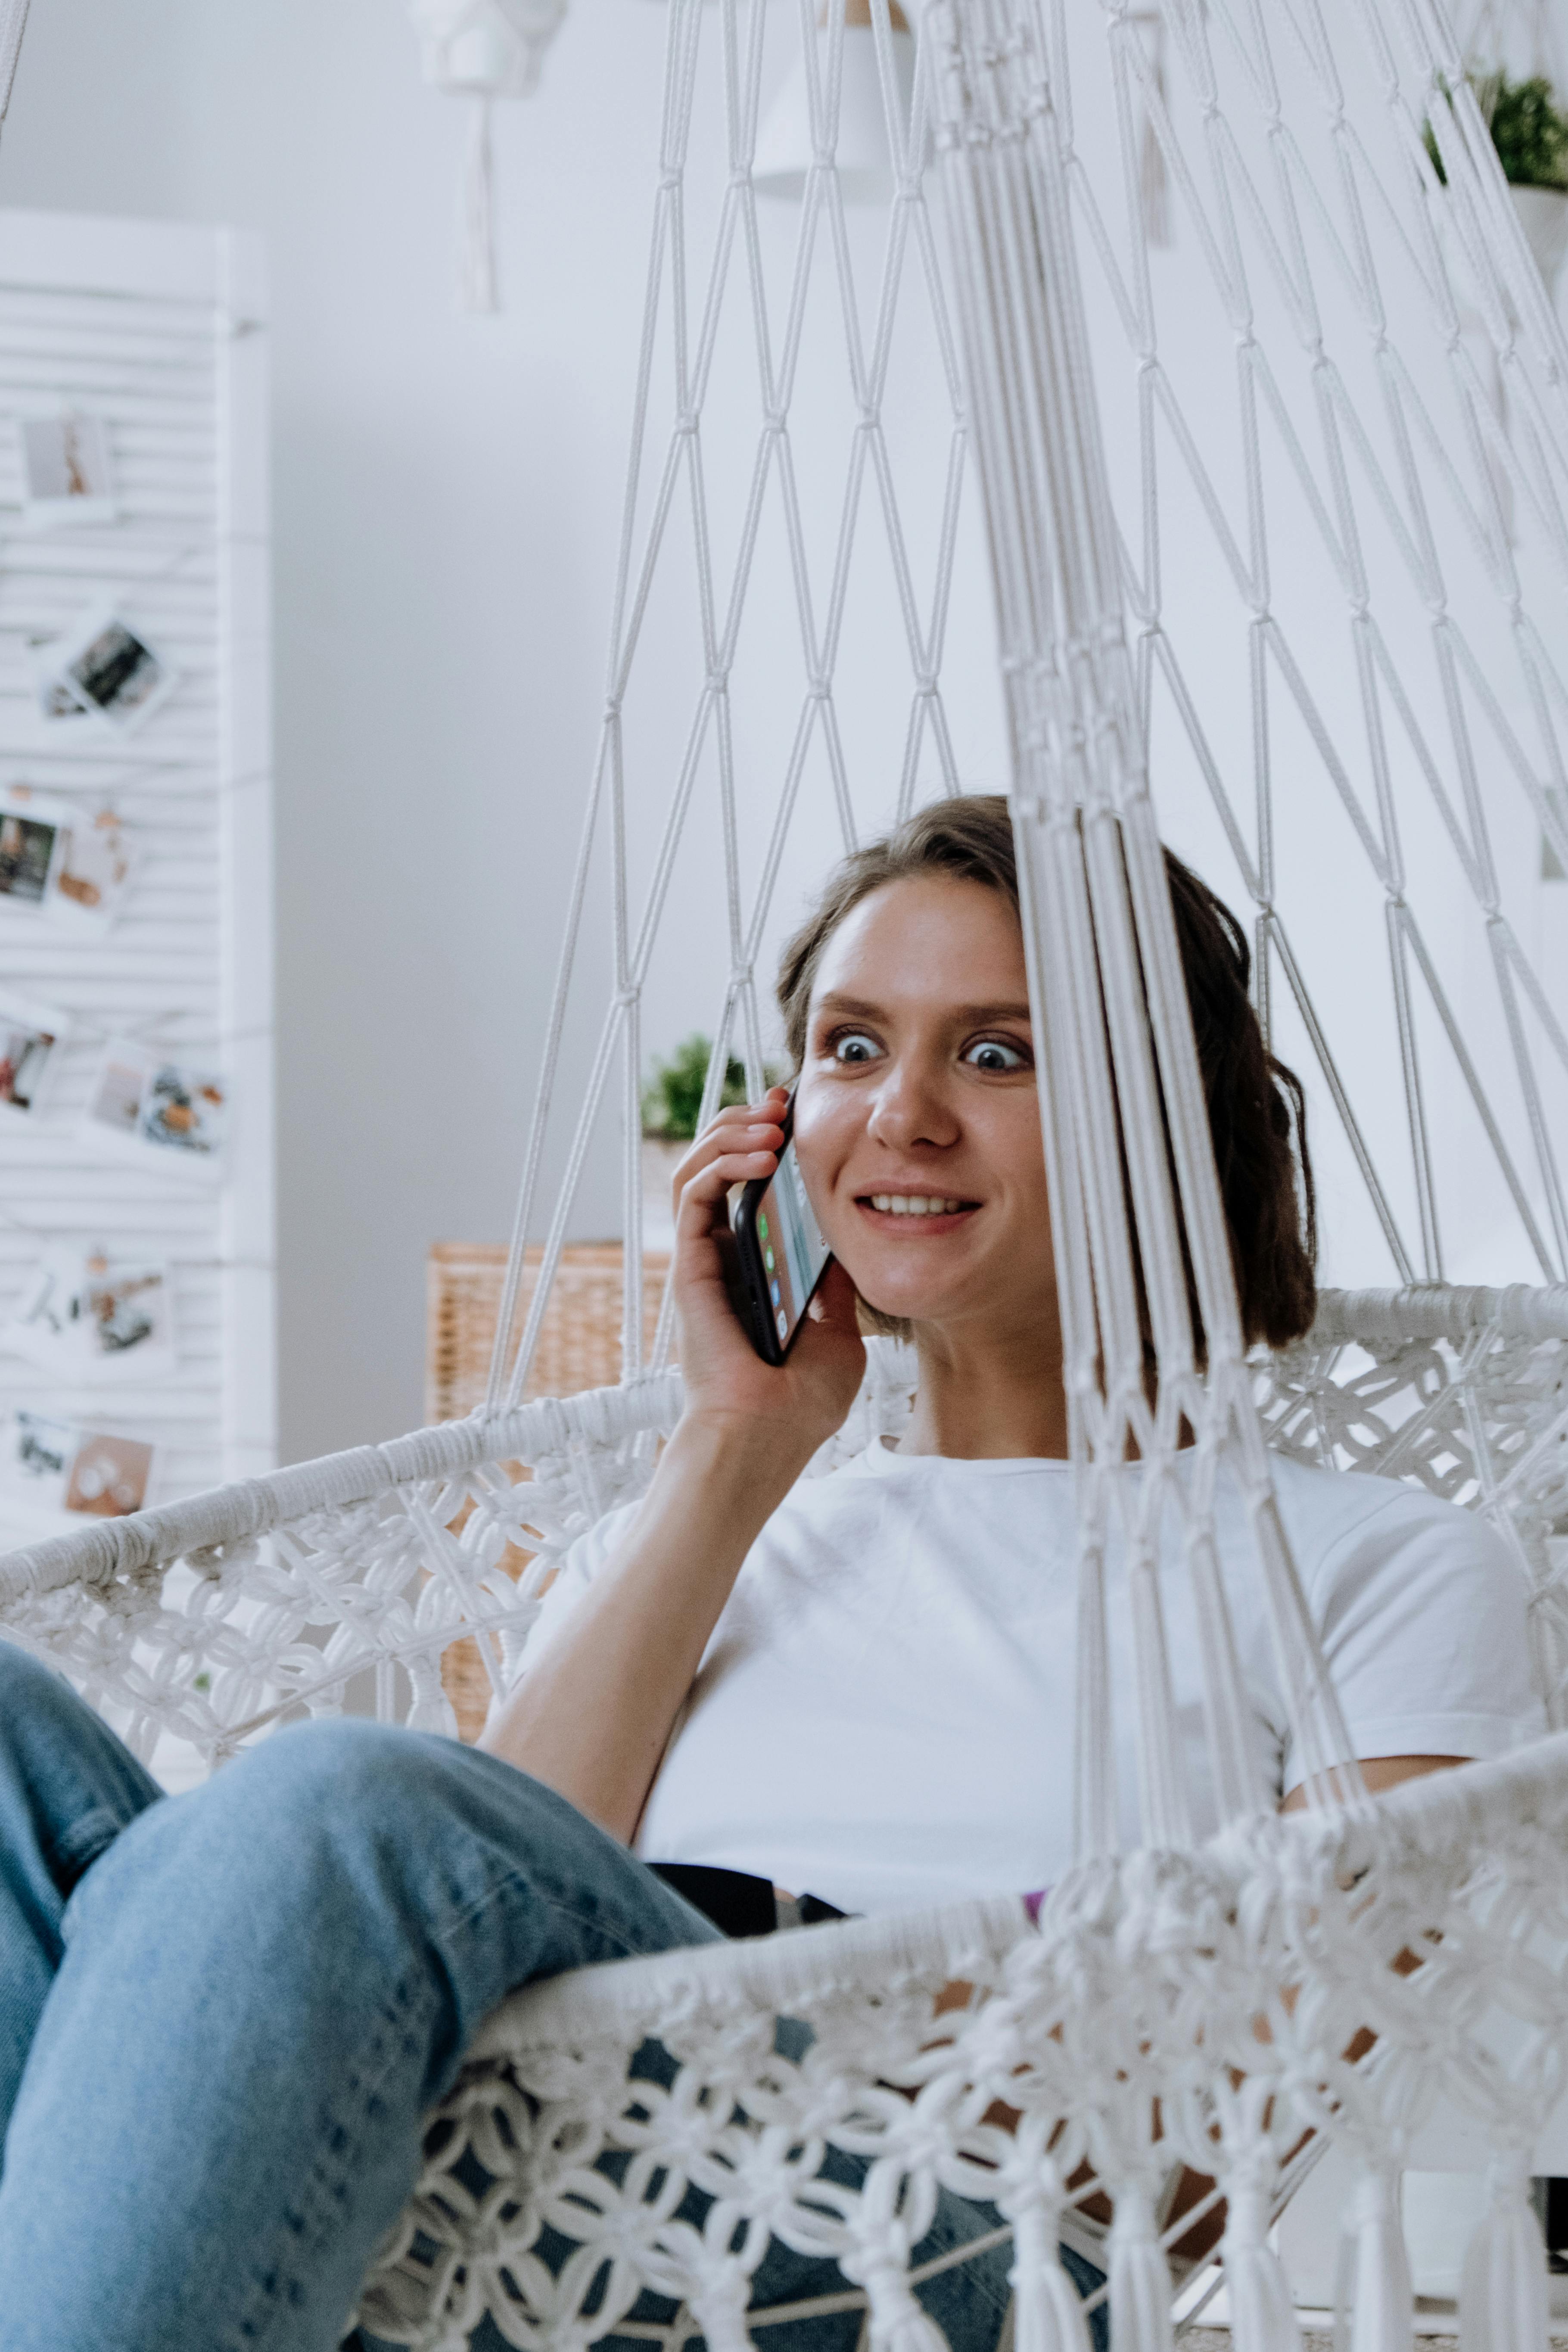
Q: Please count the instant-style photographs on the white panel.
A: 12